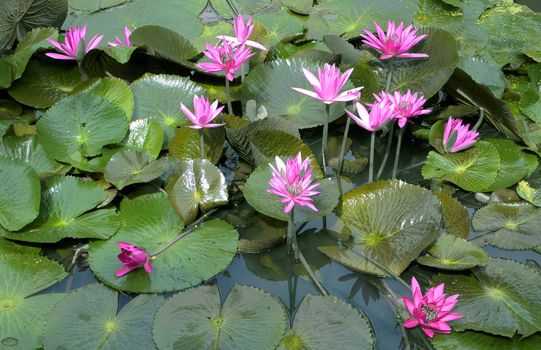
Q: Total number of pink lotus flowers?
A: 13